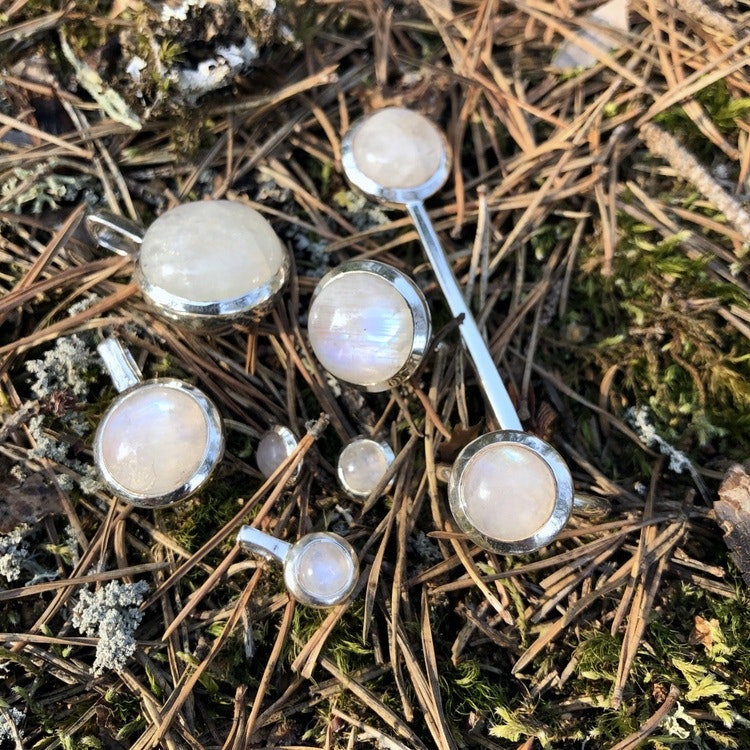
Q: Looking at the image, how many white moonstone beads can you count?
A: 8